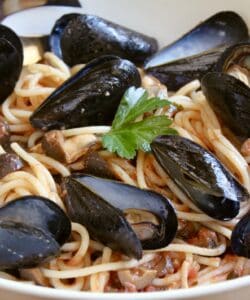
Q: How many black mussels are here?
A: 9